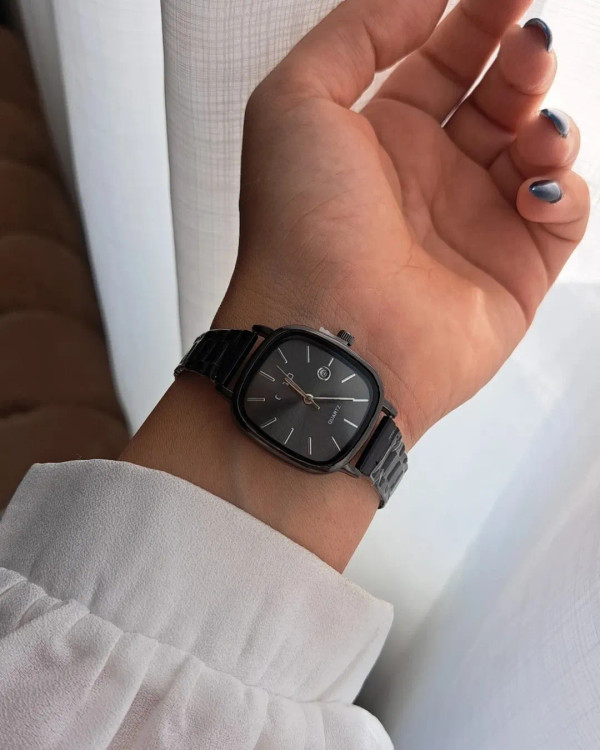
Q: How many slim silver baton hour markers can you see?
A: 12